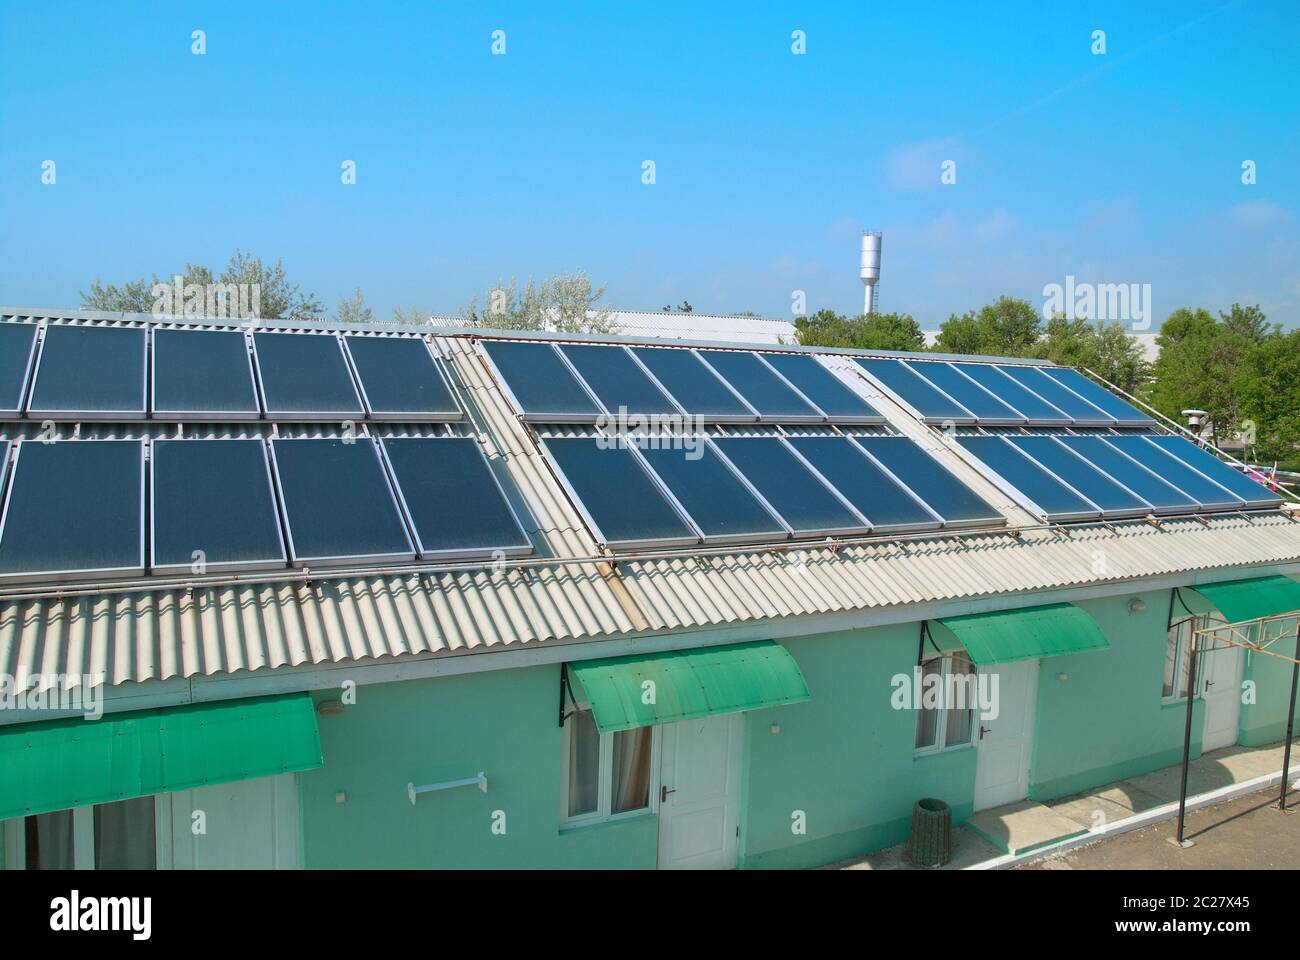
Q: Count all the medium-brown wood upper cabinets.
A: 0